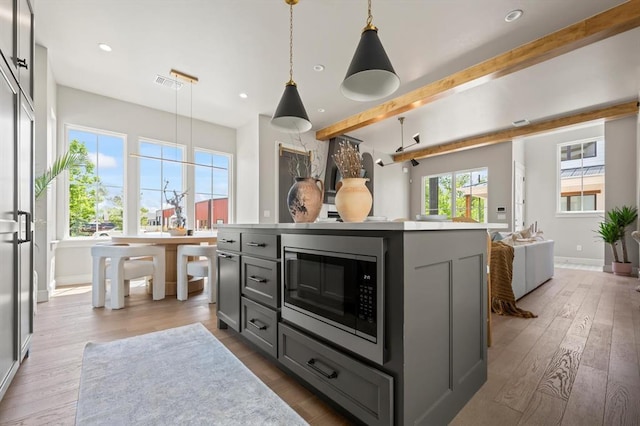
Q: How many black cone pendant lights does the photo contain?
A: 2